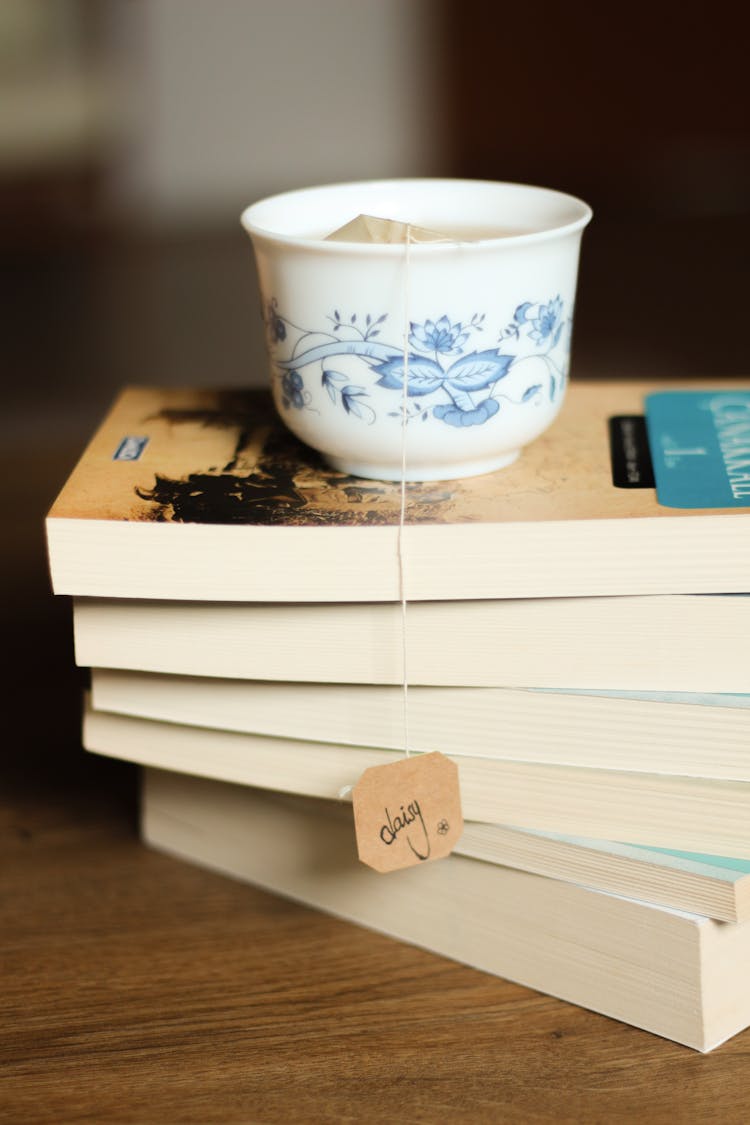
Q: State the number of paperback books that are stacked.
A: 6